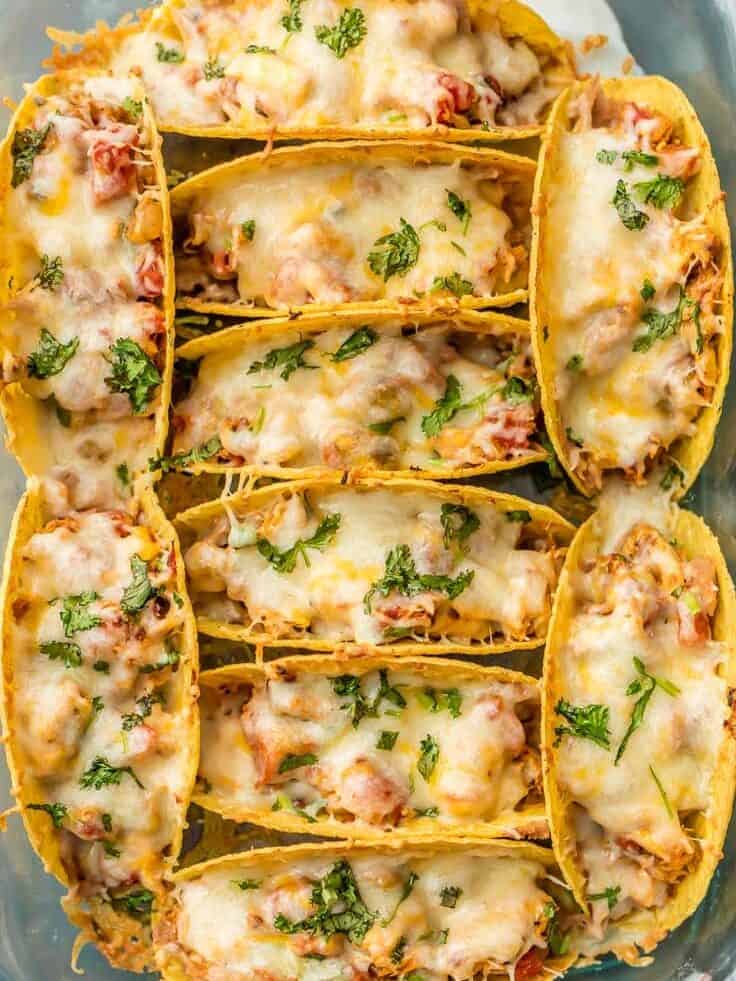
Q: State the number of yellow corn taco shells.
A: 10